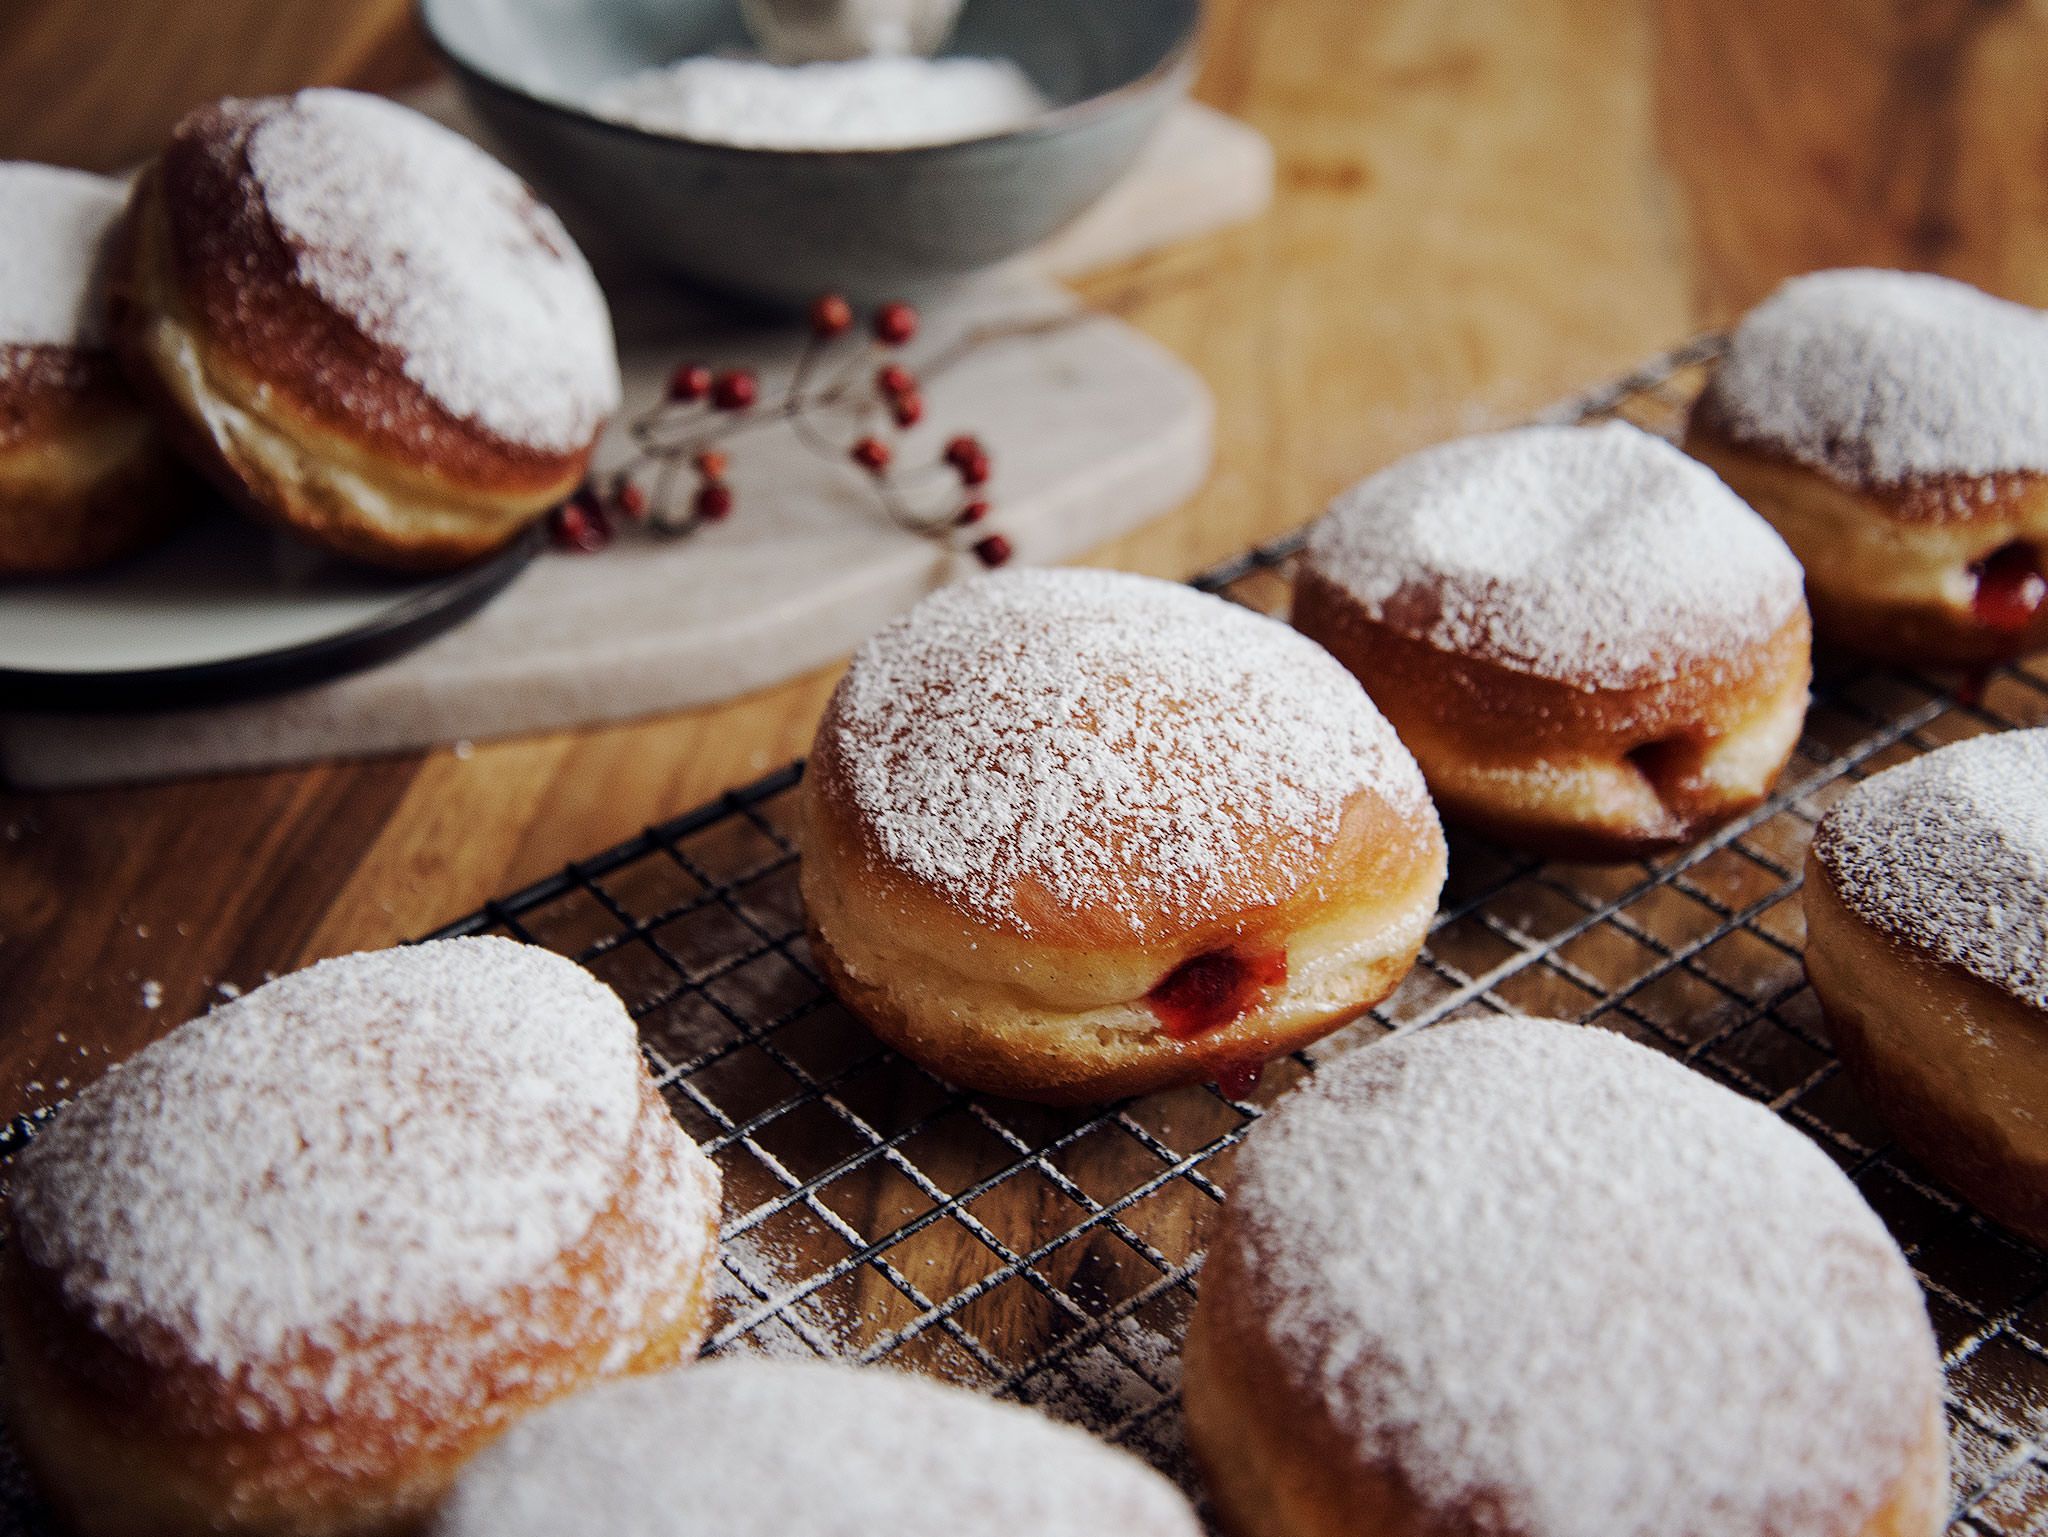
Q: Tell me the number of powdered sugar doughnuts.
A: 9